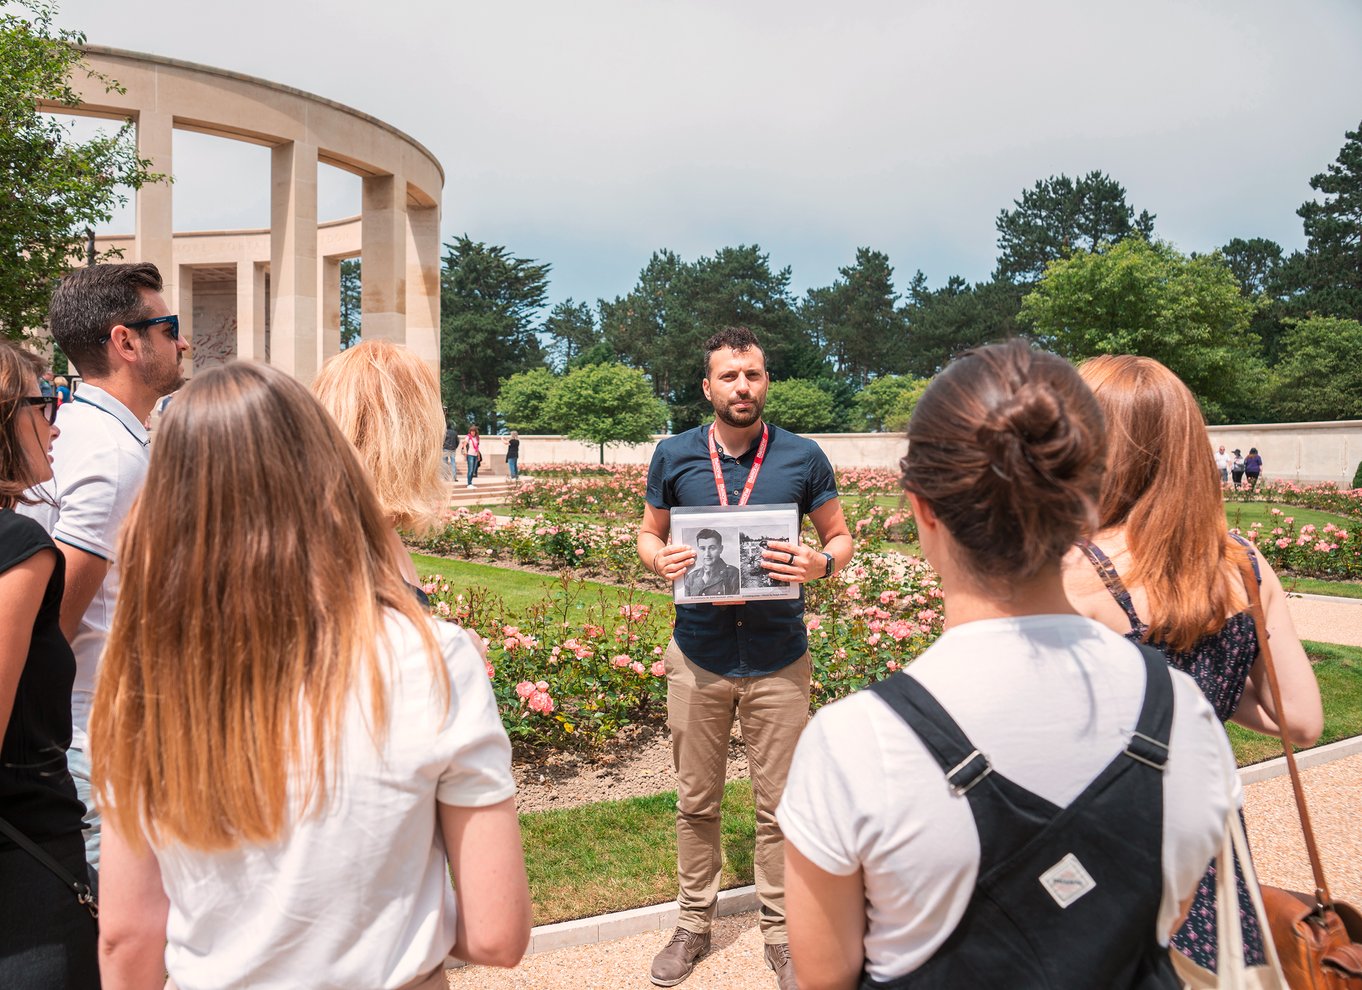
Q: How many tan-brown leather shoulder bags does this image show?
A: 1